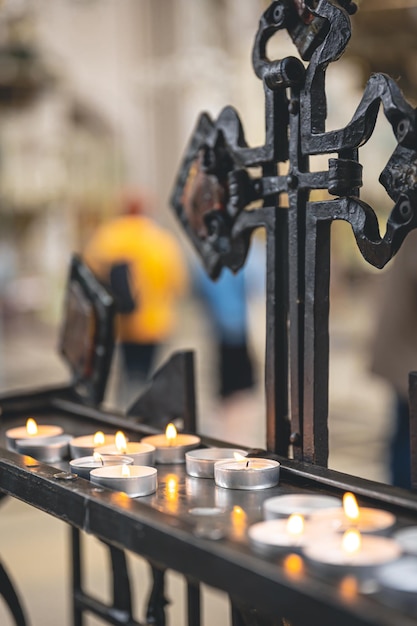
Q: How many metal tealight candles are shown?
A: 15